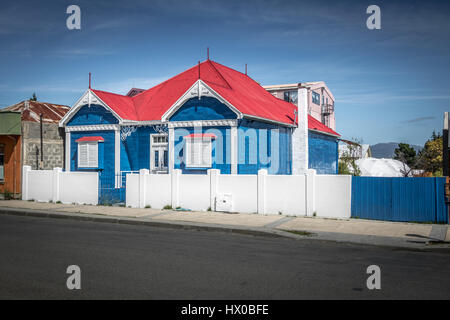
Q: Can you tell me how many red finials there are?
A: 4